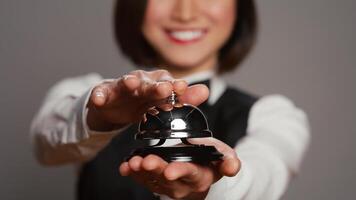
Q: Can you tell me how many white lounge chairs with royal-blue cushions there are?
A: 0